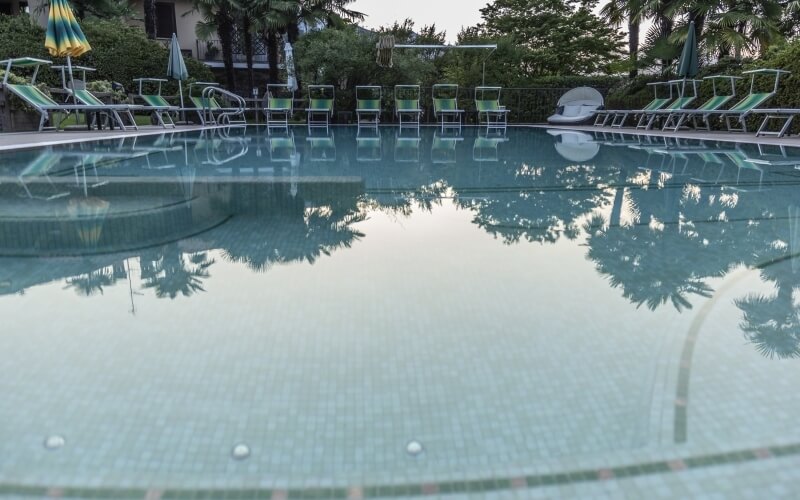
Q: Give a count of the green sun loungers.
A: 14